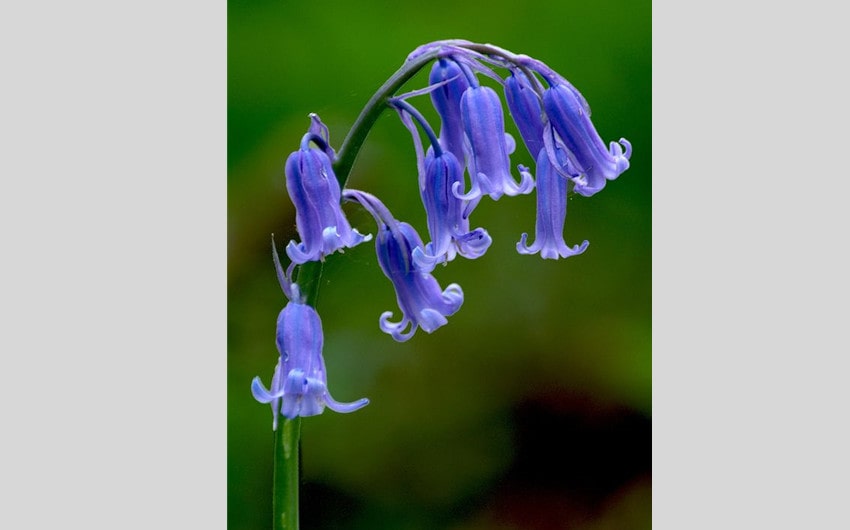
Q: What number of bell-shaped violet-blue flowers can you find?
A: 9